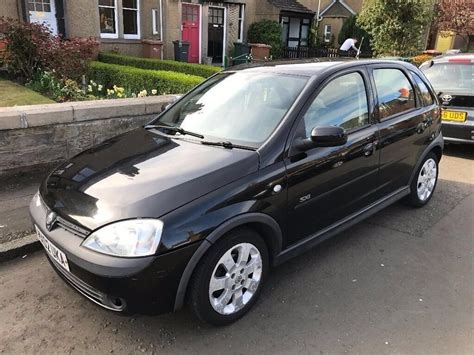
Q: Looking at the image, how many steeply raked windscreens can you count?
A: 1